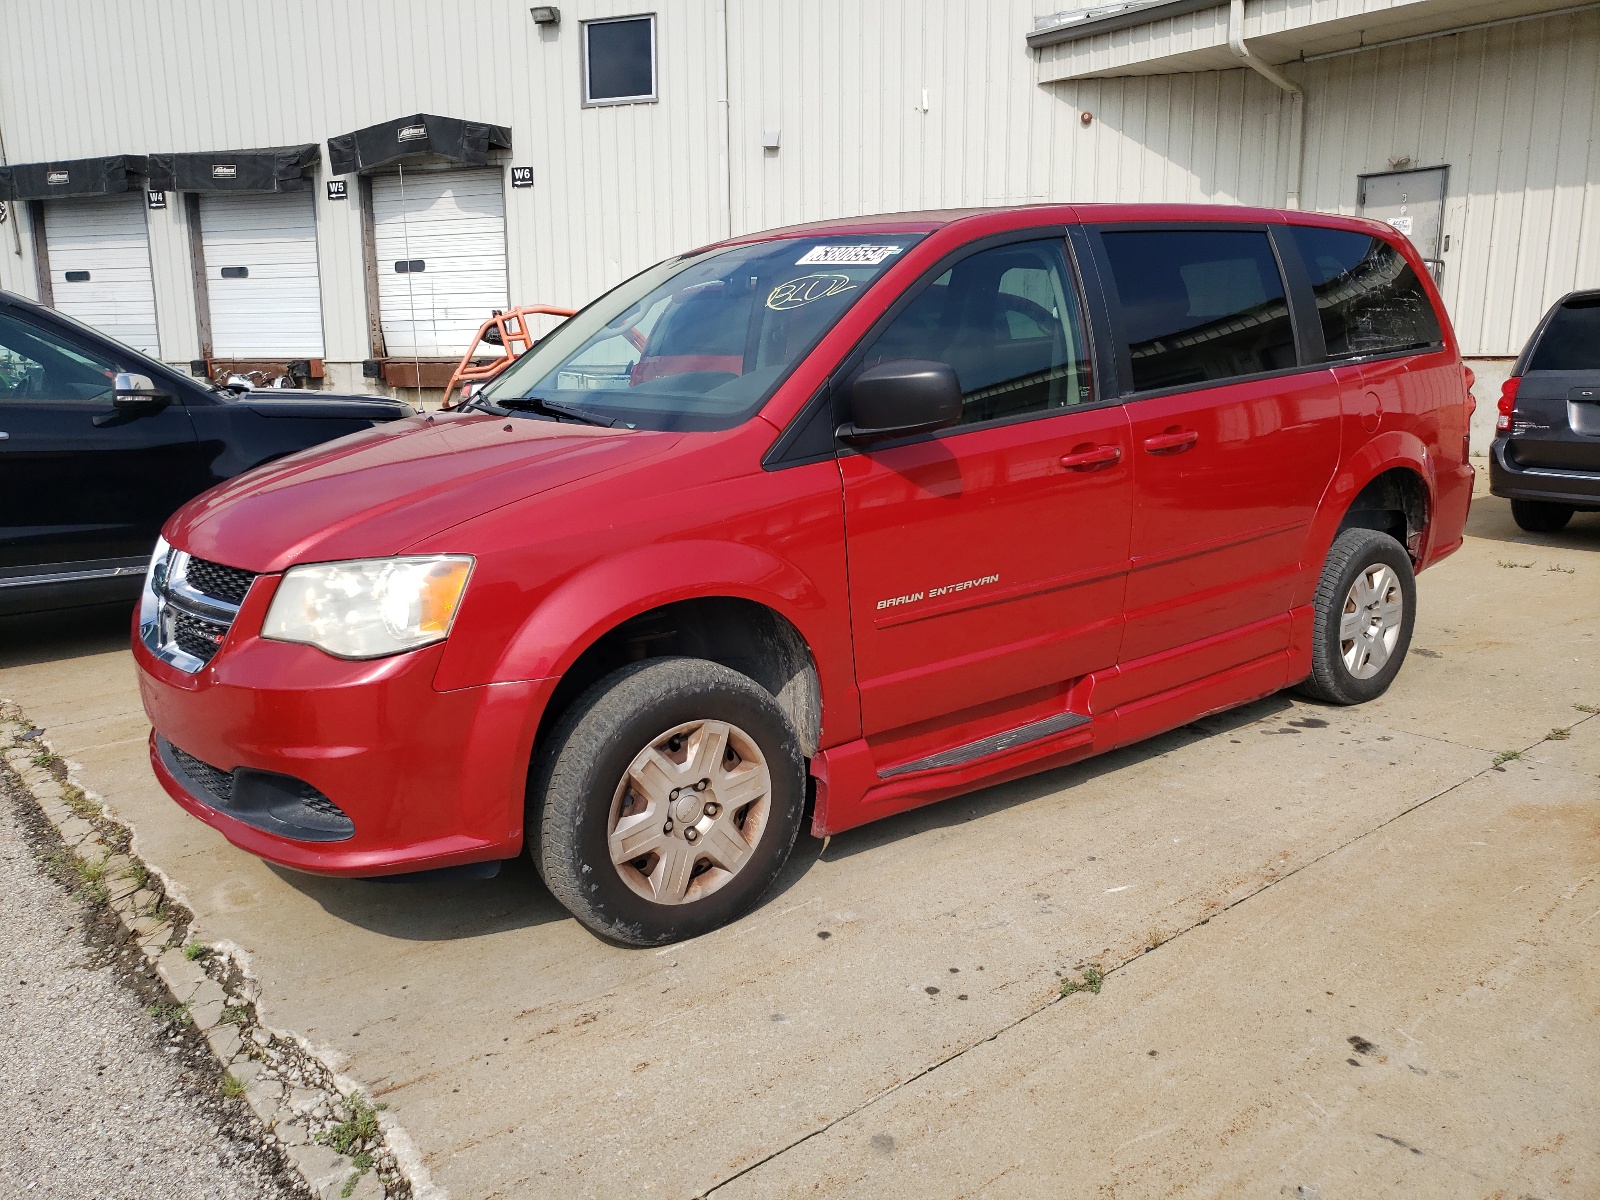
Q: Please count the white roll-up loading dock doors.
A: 3